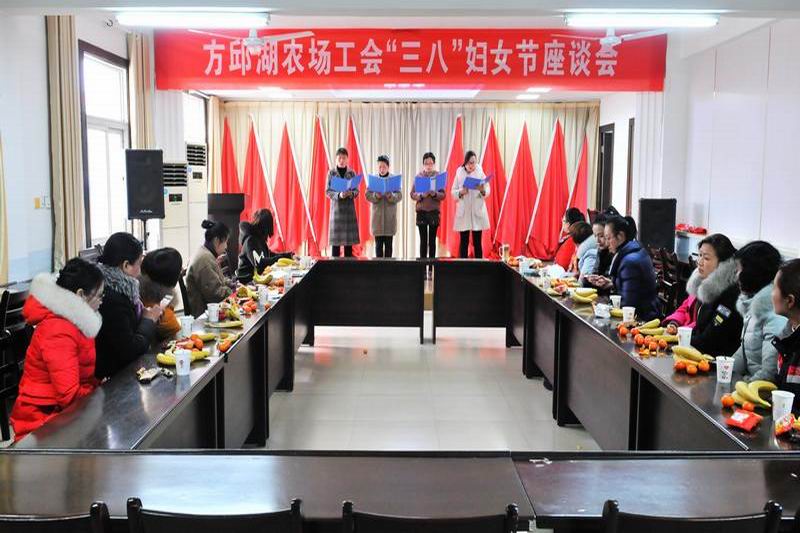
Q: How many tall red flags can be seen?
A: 10